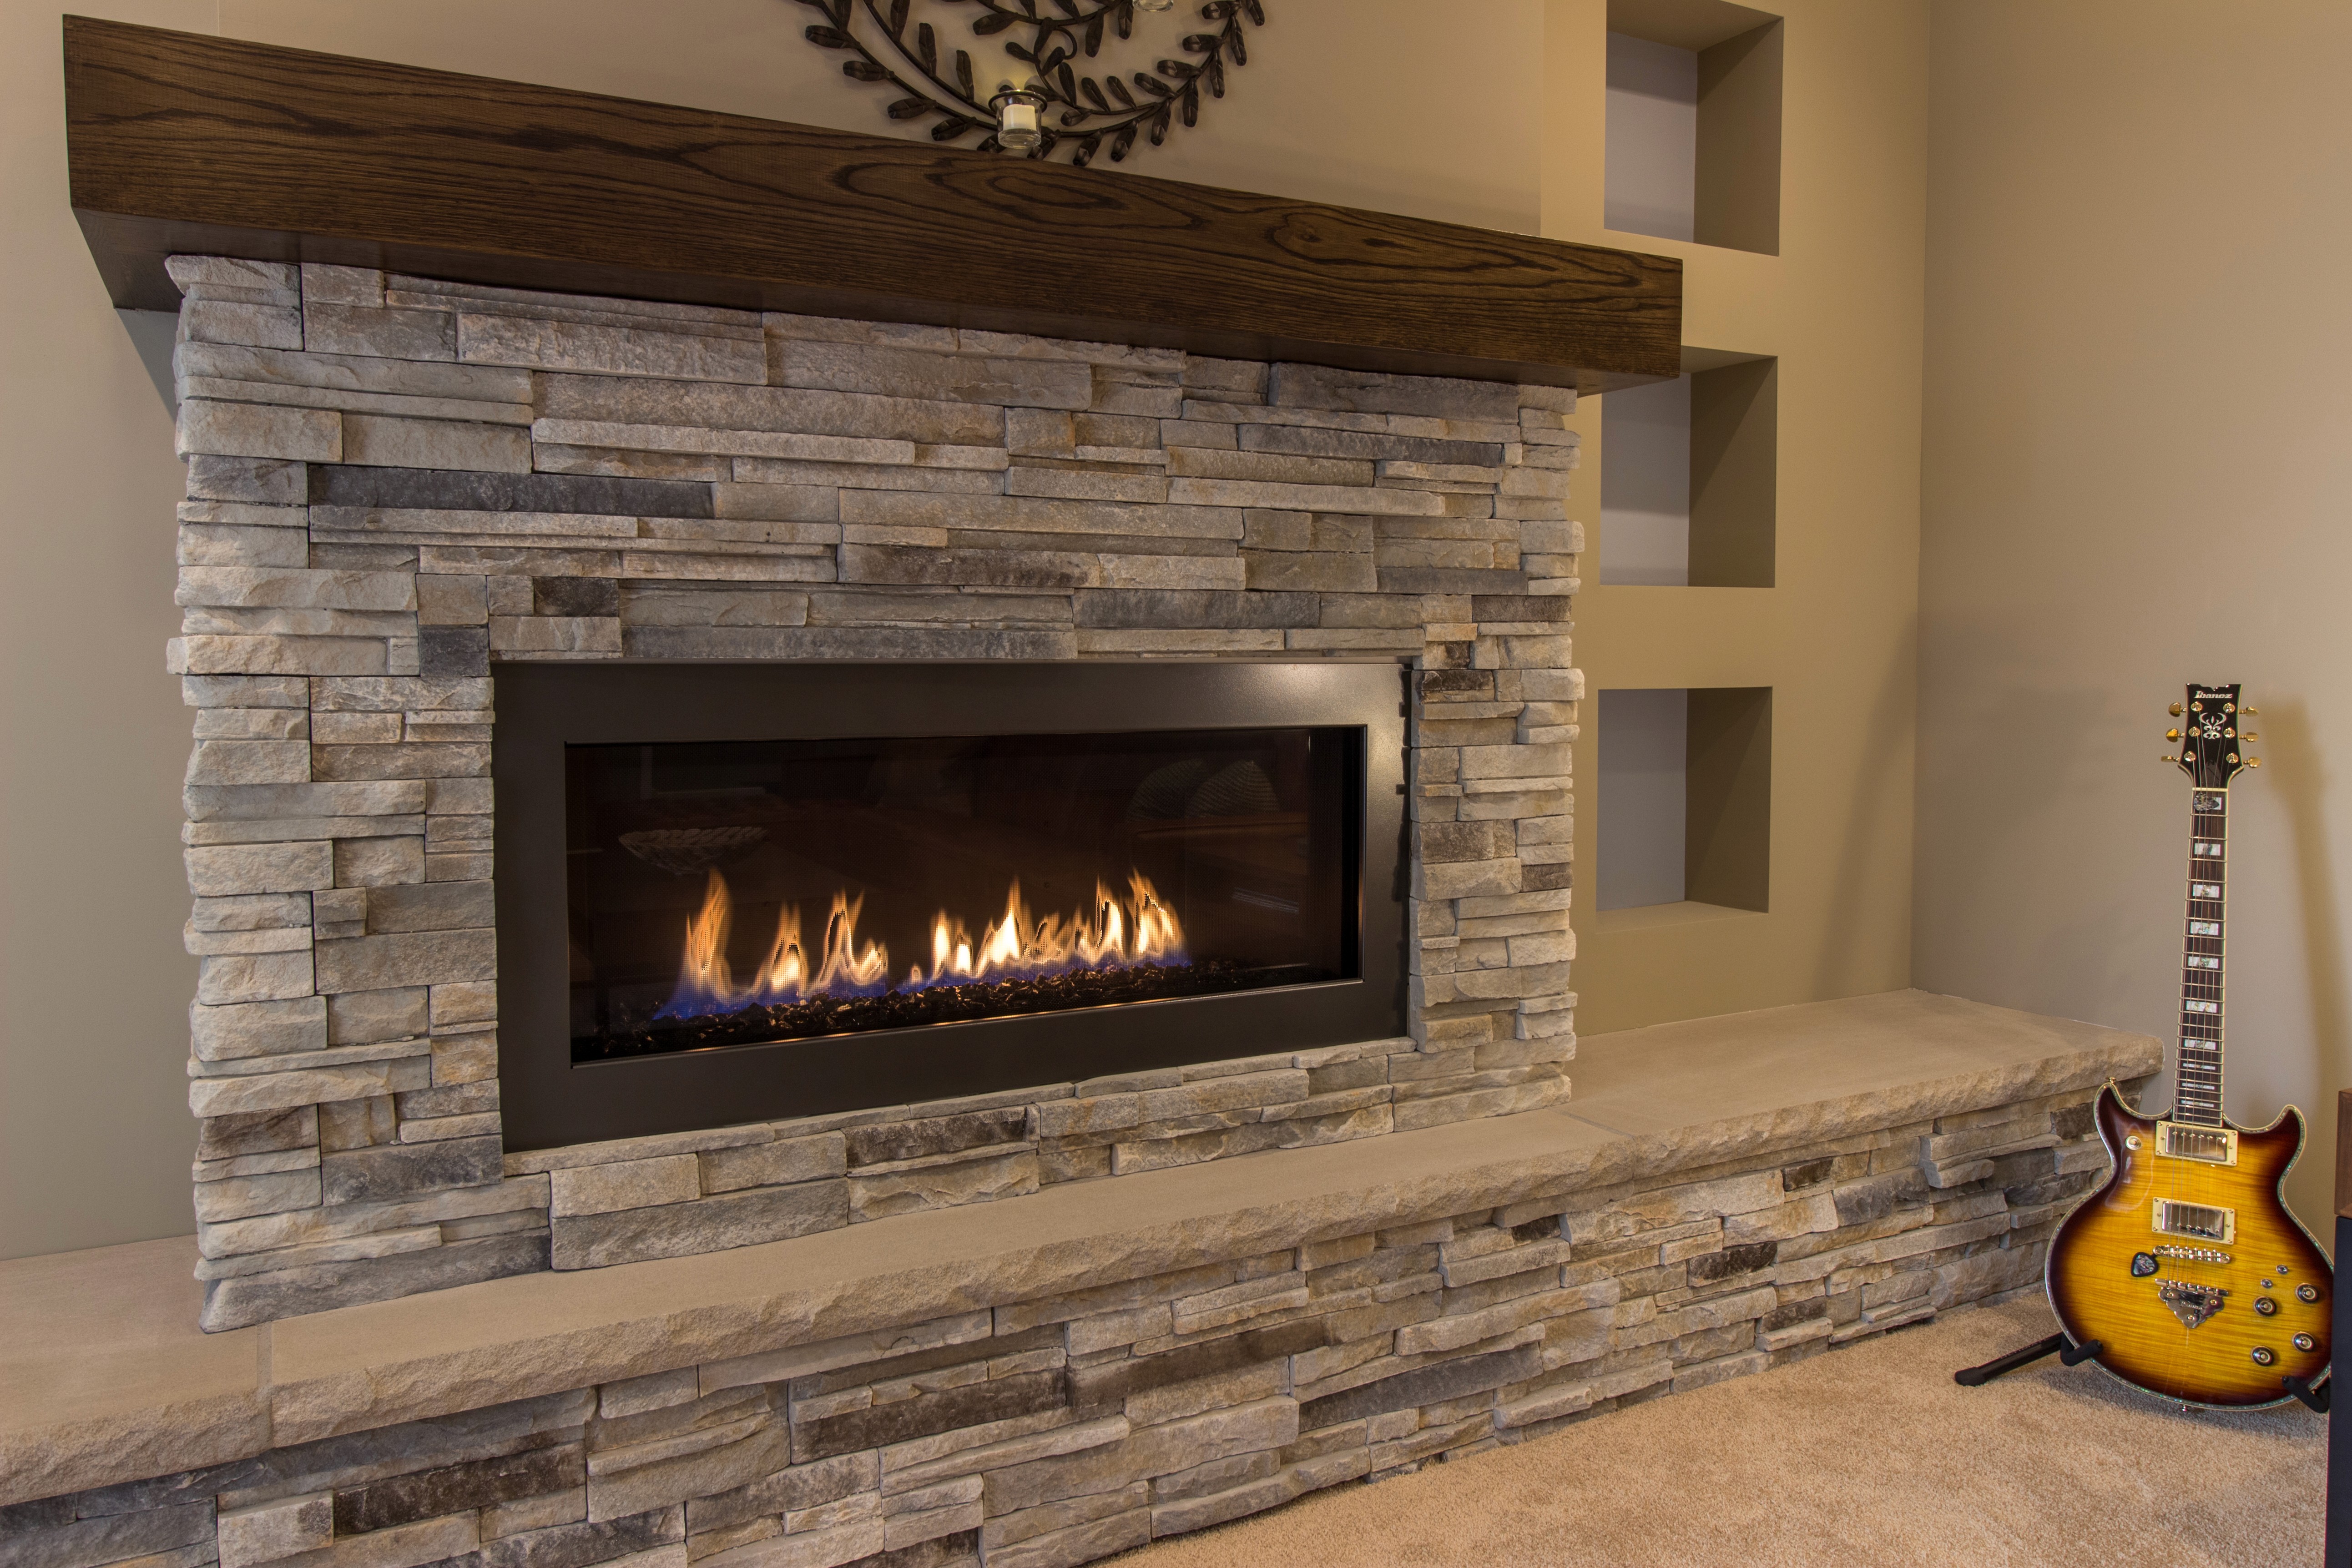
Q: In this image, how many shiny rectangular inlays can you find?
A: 10